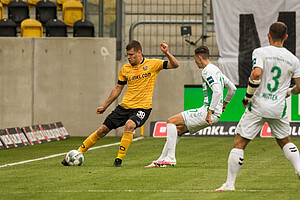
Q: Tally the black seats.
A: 5